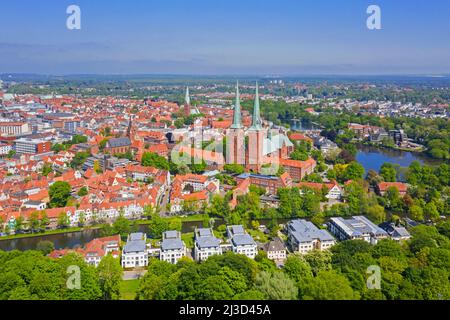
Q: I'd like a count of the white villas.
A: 4